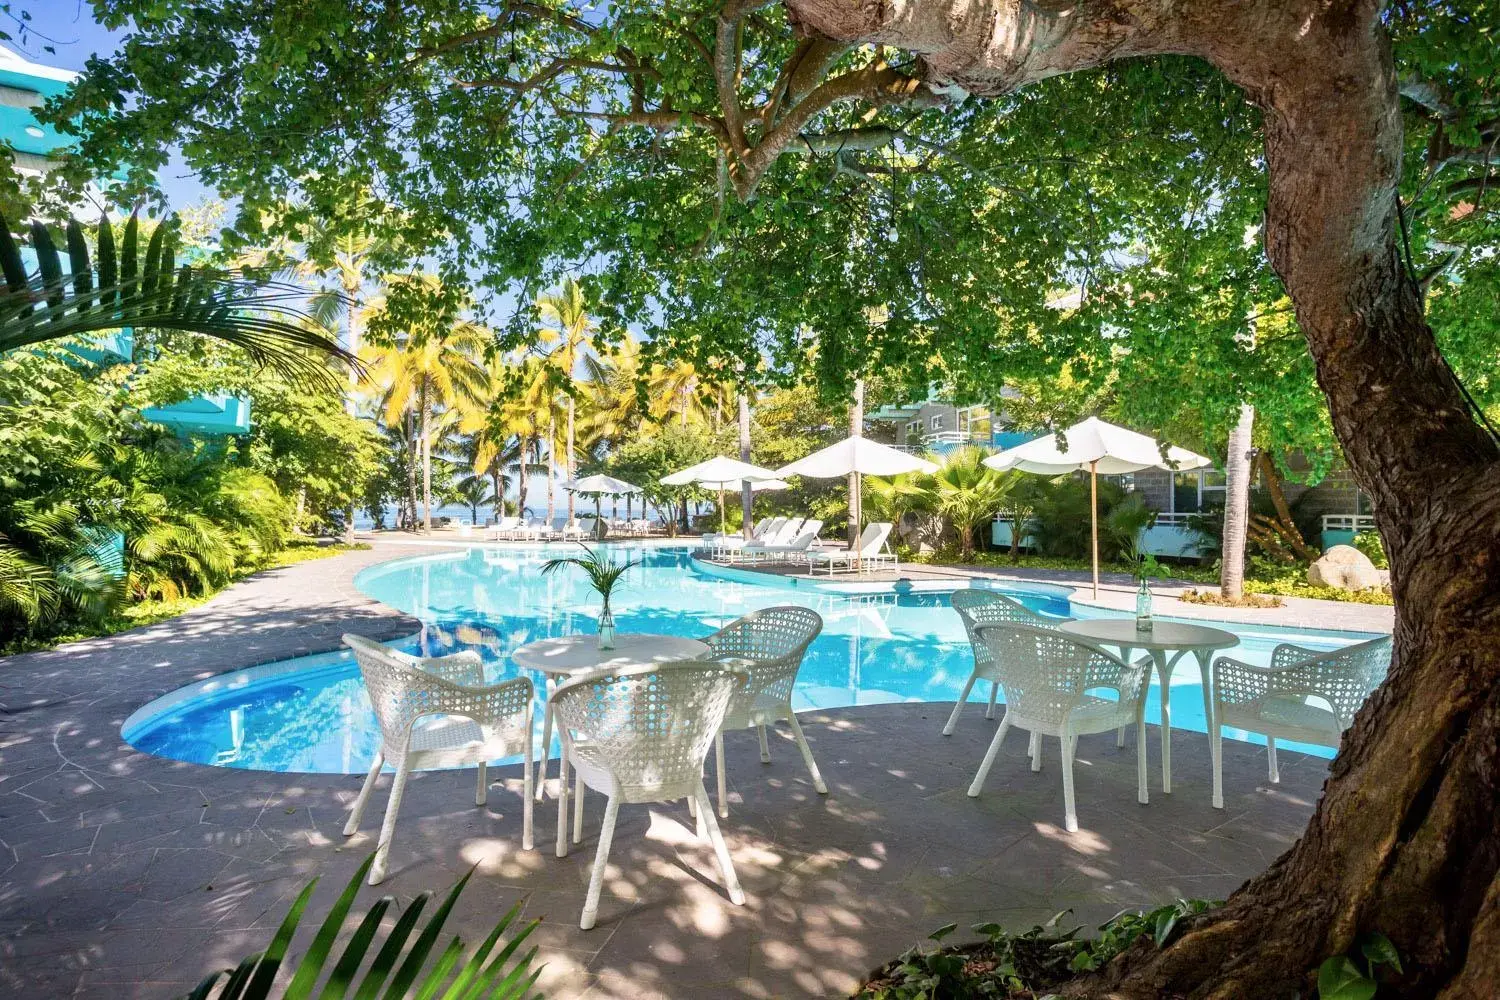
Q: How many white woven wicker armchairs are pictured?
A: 6